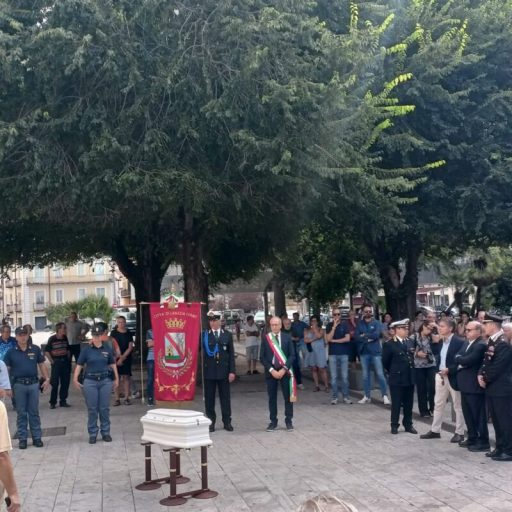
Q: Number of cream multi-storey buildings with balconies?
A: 1